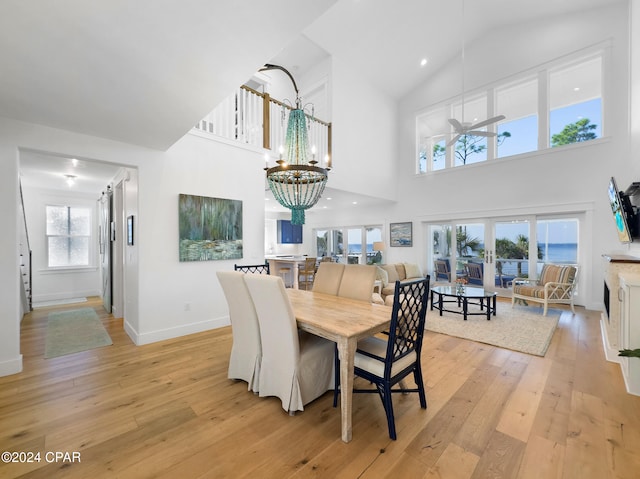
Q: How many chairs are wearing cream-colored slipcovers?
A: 4